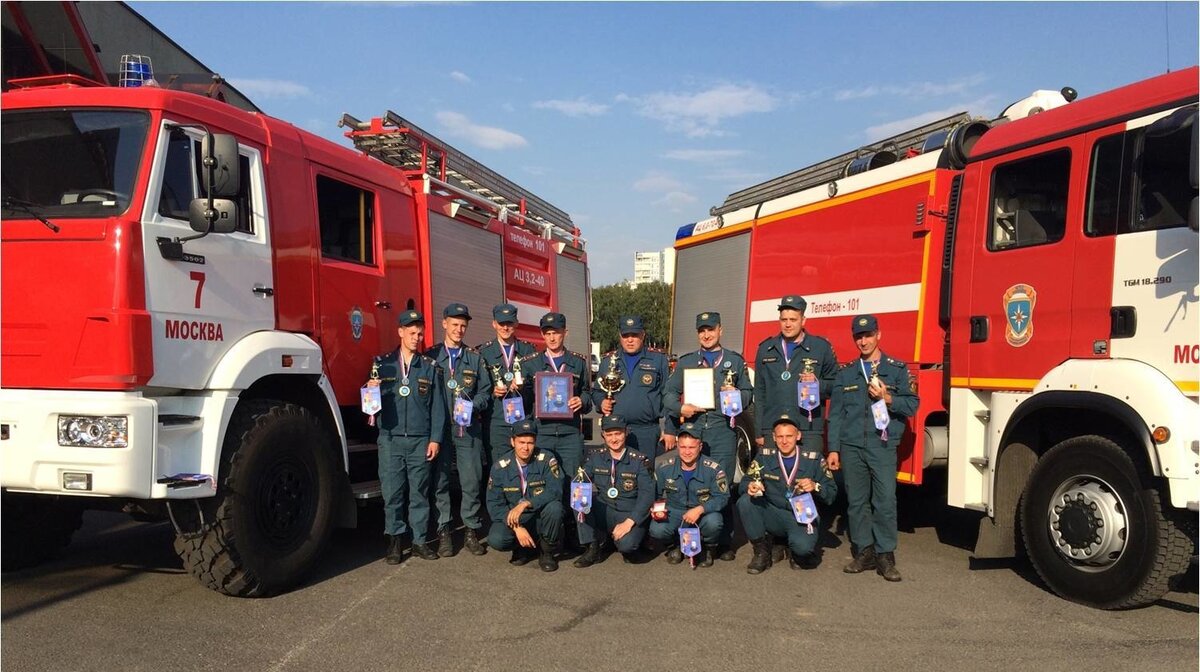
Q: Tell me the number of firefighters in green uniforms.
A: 12